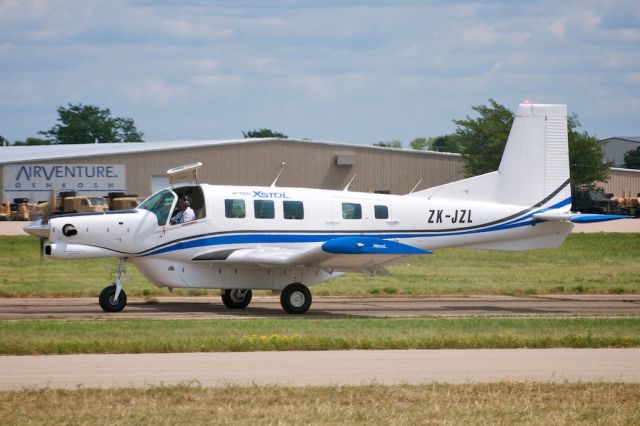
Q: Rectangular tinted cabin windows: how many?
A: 5